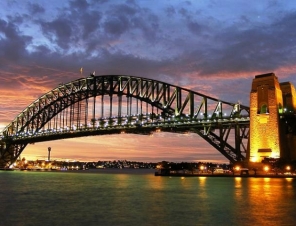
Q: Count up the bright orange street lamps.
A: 4